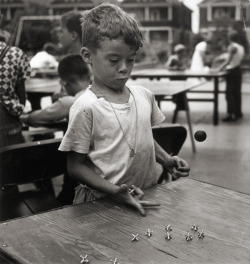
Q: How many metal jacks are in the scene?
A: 9